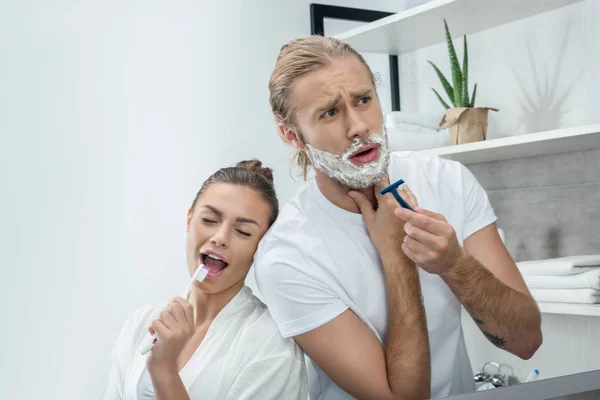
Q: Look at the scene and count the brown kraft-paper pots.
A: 1